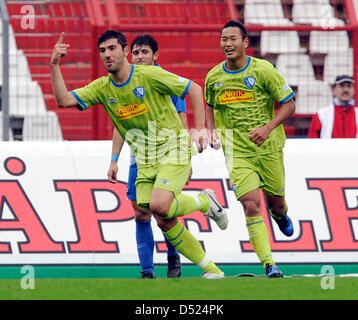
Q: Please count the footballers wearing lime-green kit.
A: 2